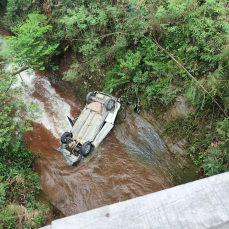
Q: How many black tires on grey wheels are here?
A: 4